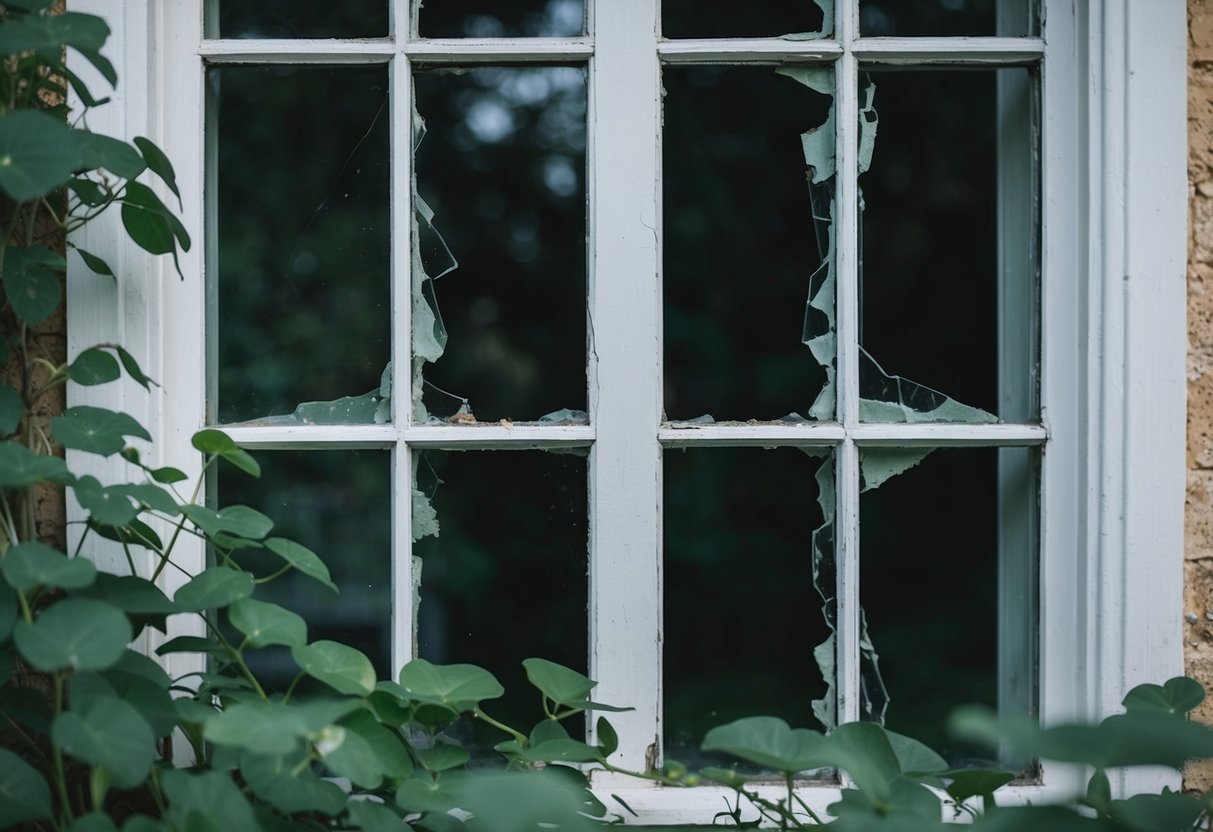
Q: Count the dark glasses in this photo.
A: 12